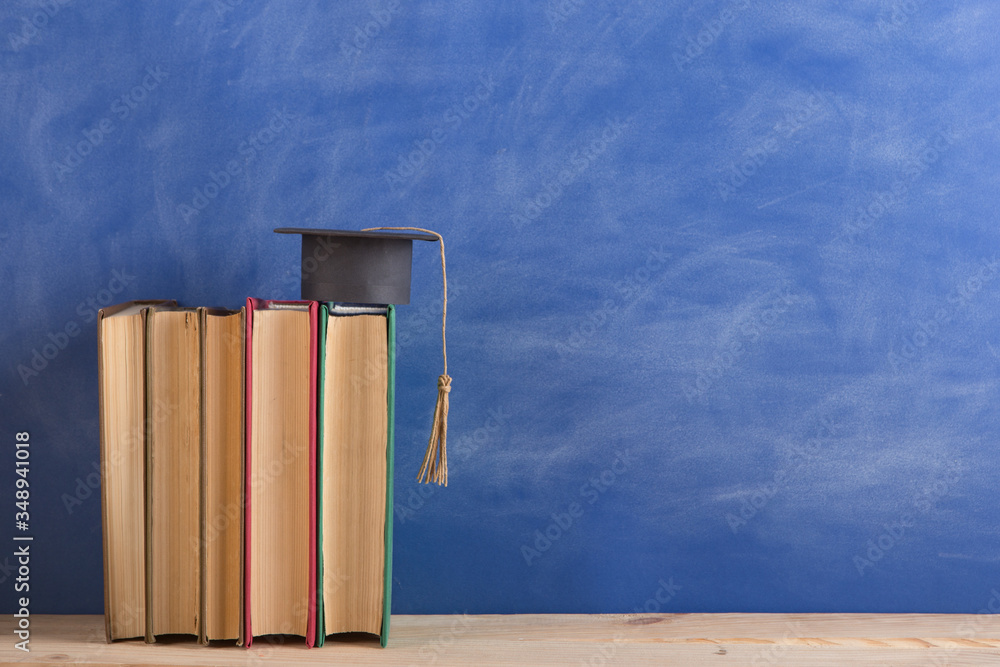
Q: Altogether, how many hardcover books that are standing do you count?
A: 5